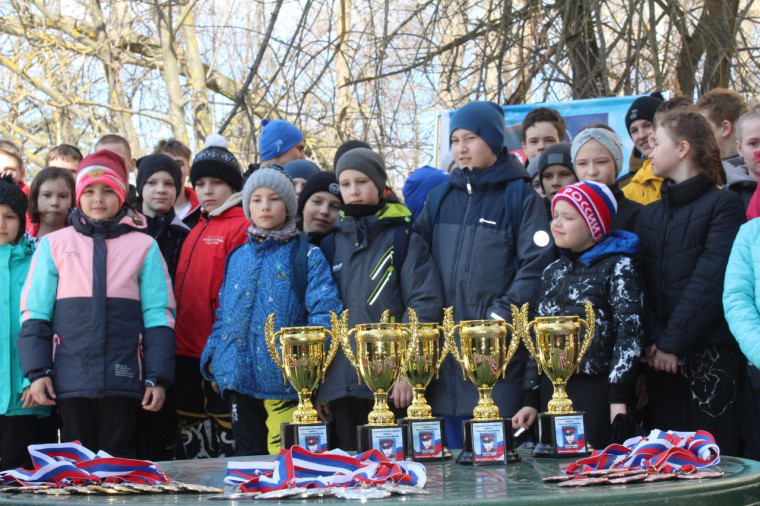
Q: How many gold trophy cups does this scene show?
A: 5